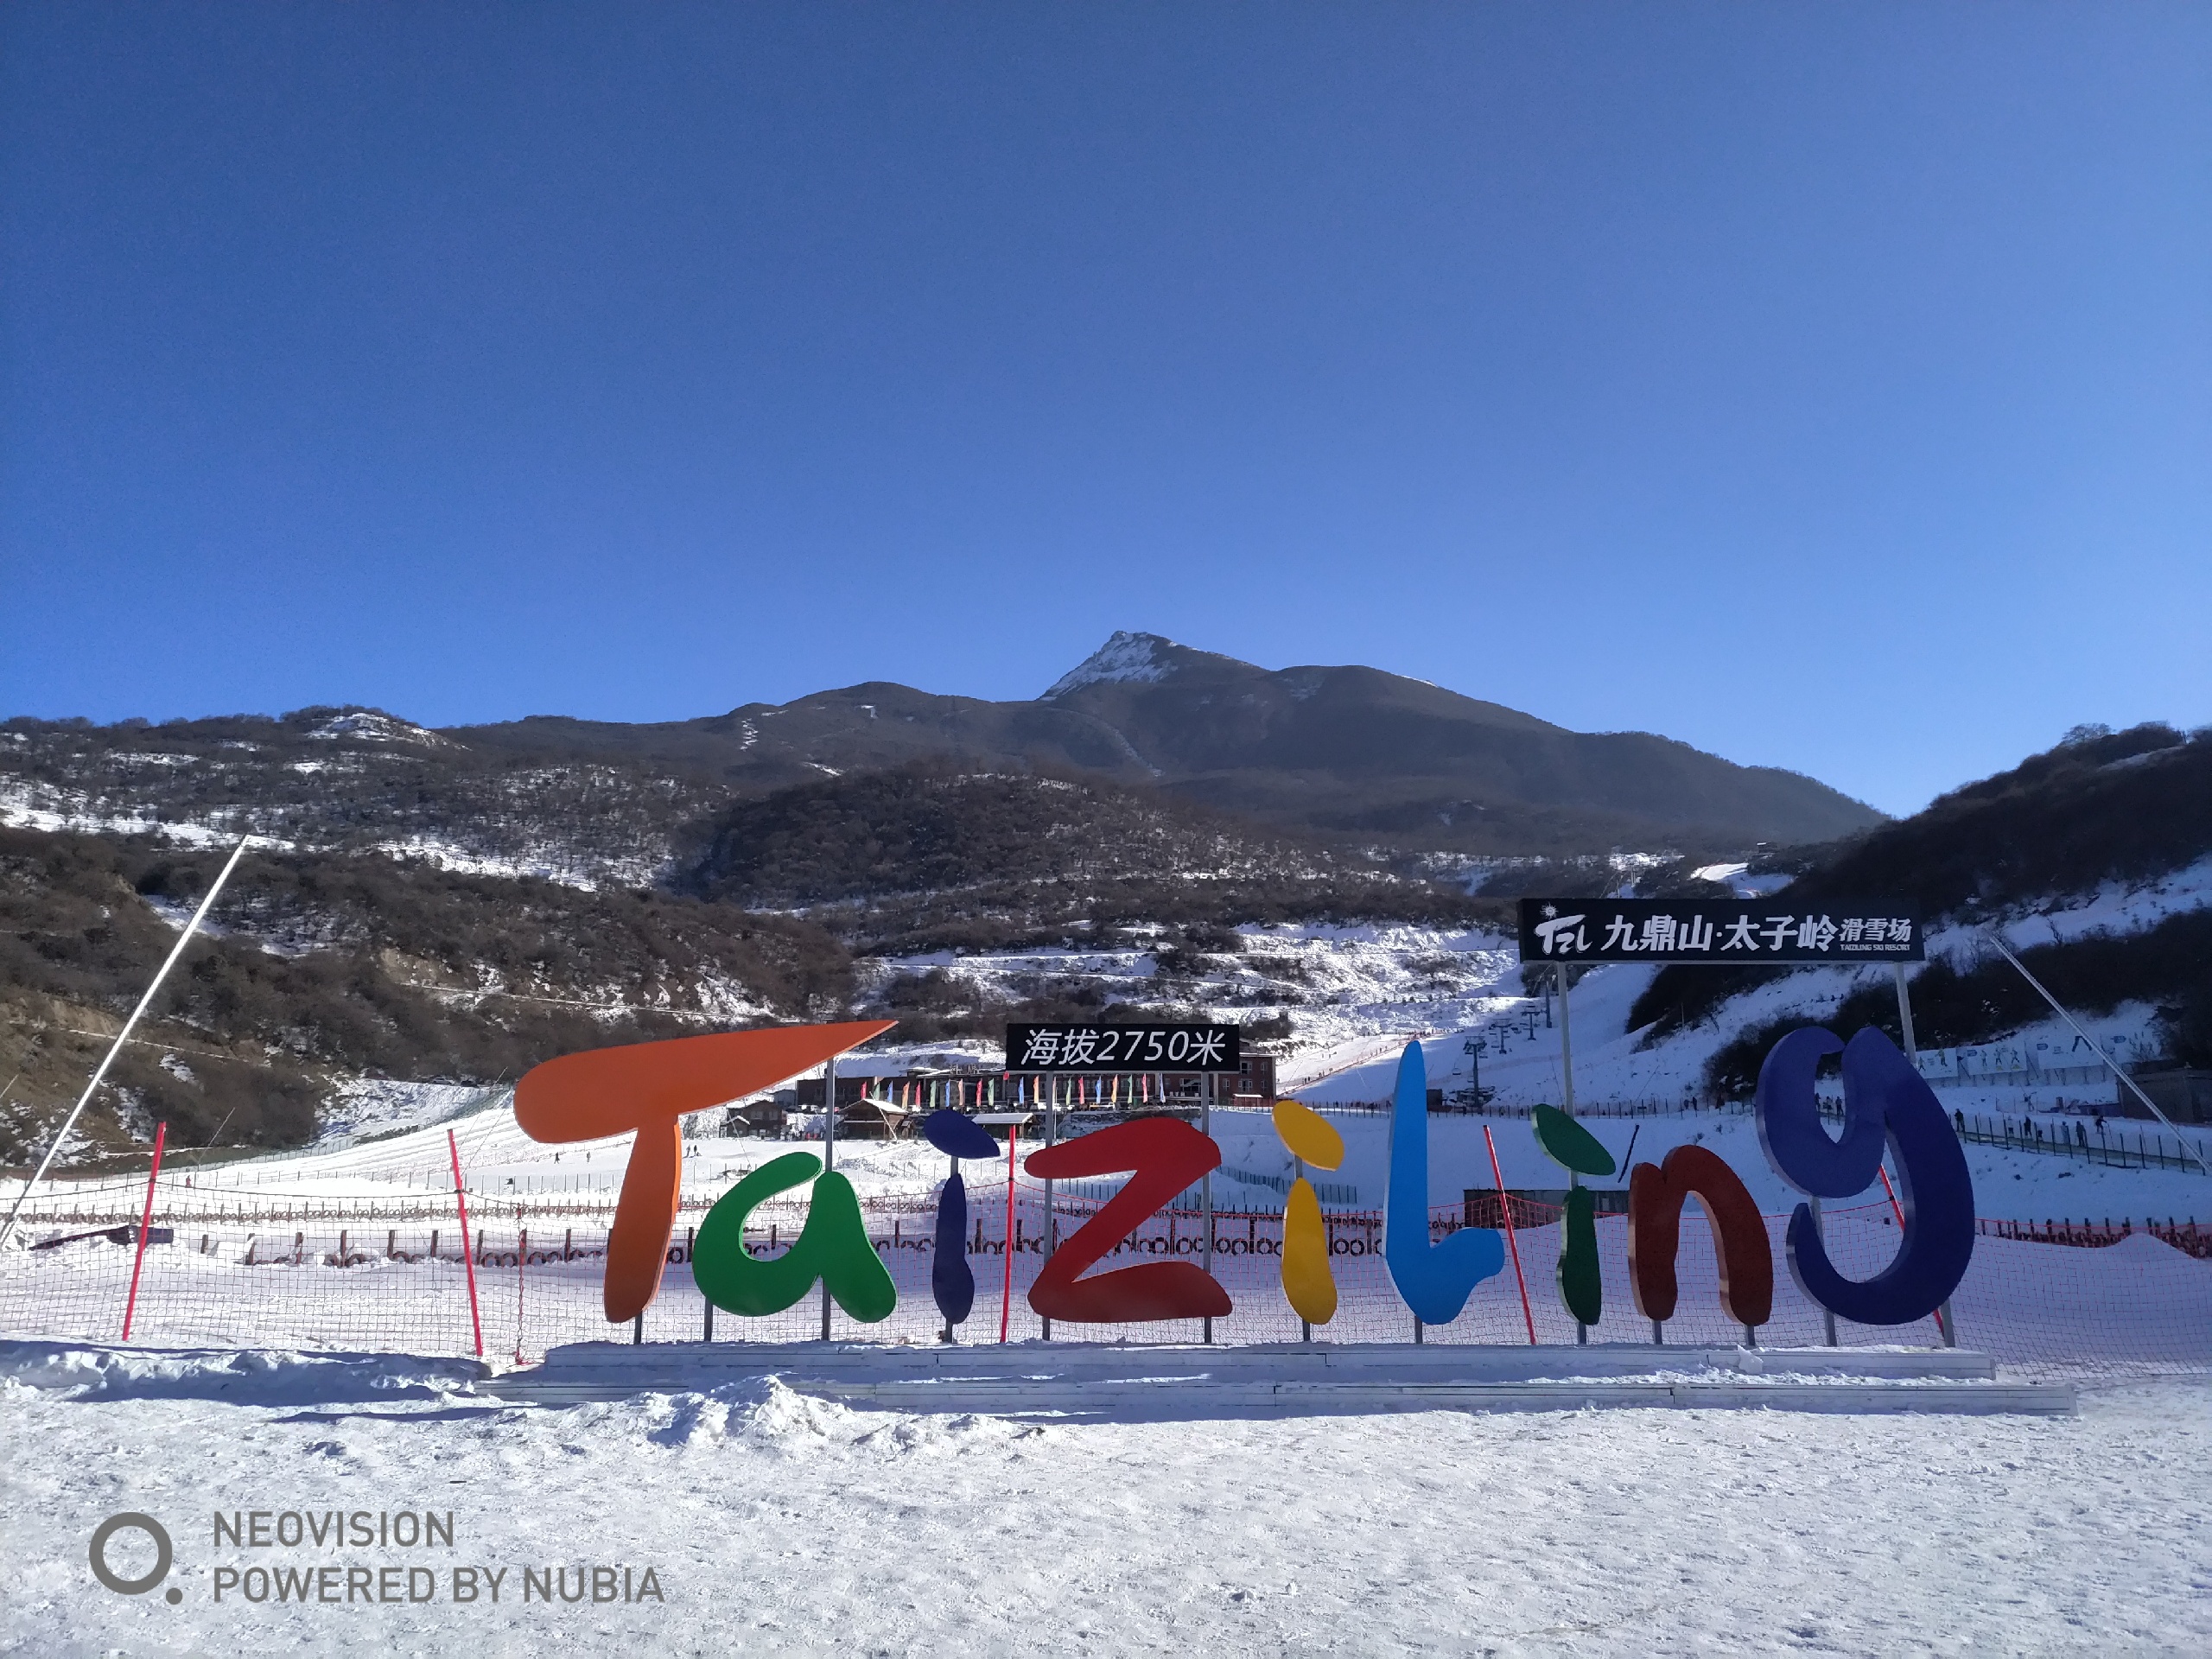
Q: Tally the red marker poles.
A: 5